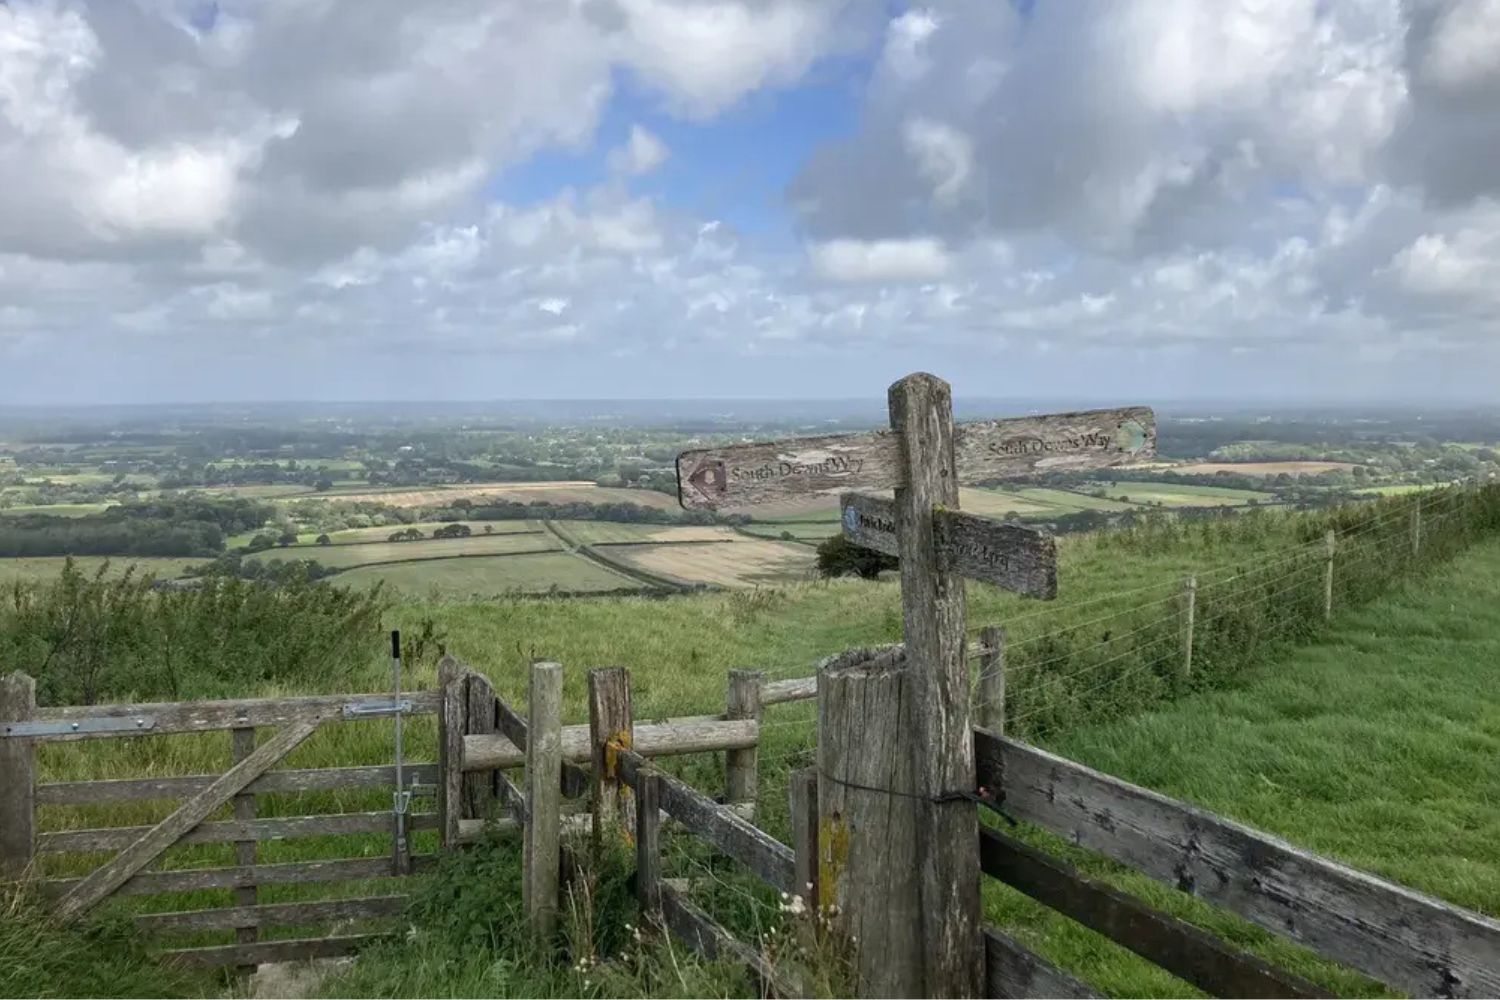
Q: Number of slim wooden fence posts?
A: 3